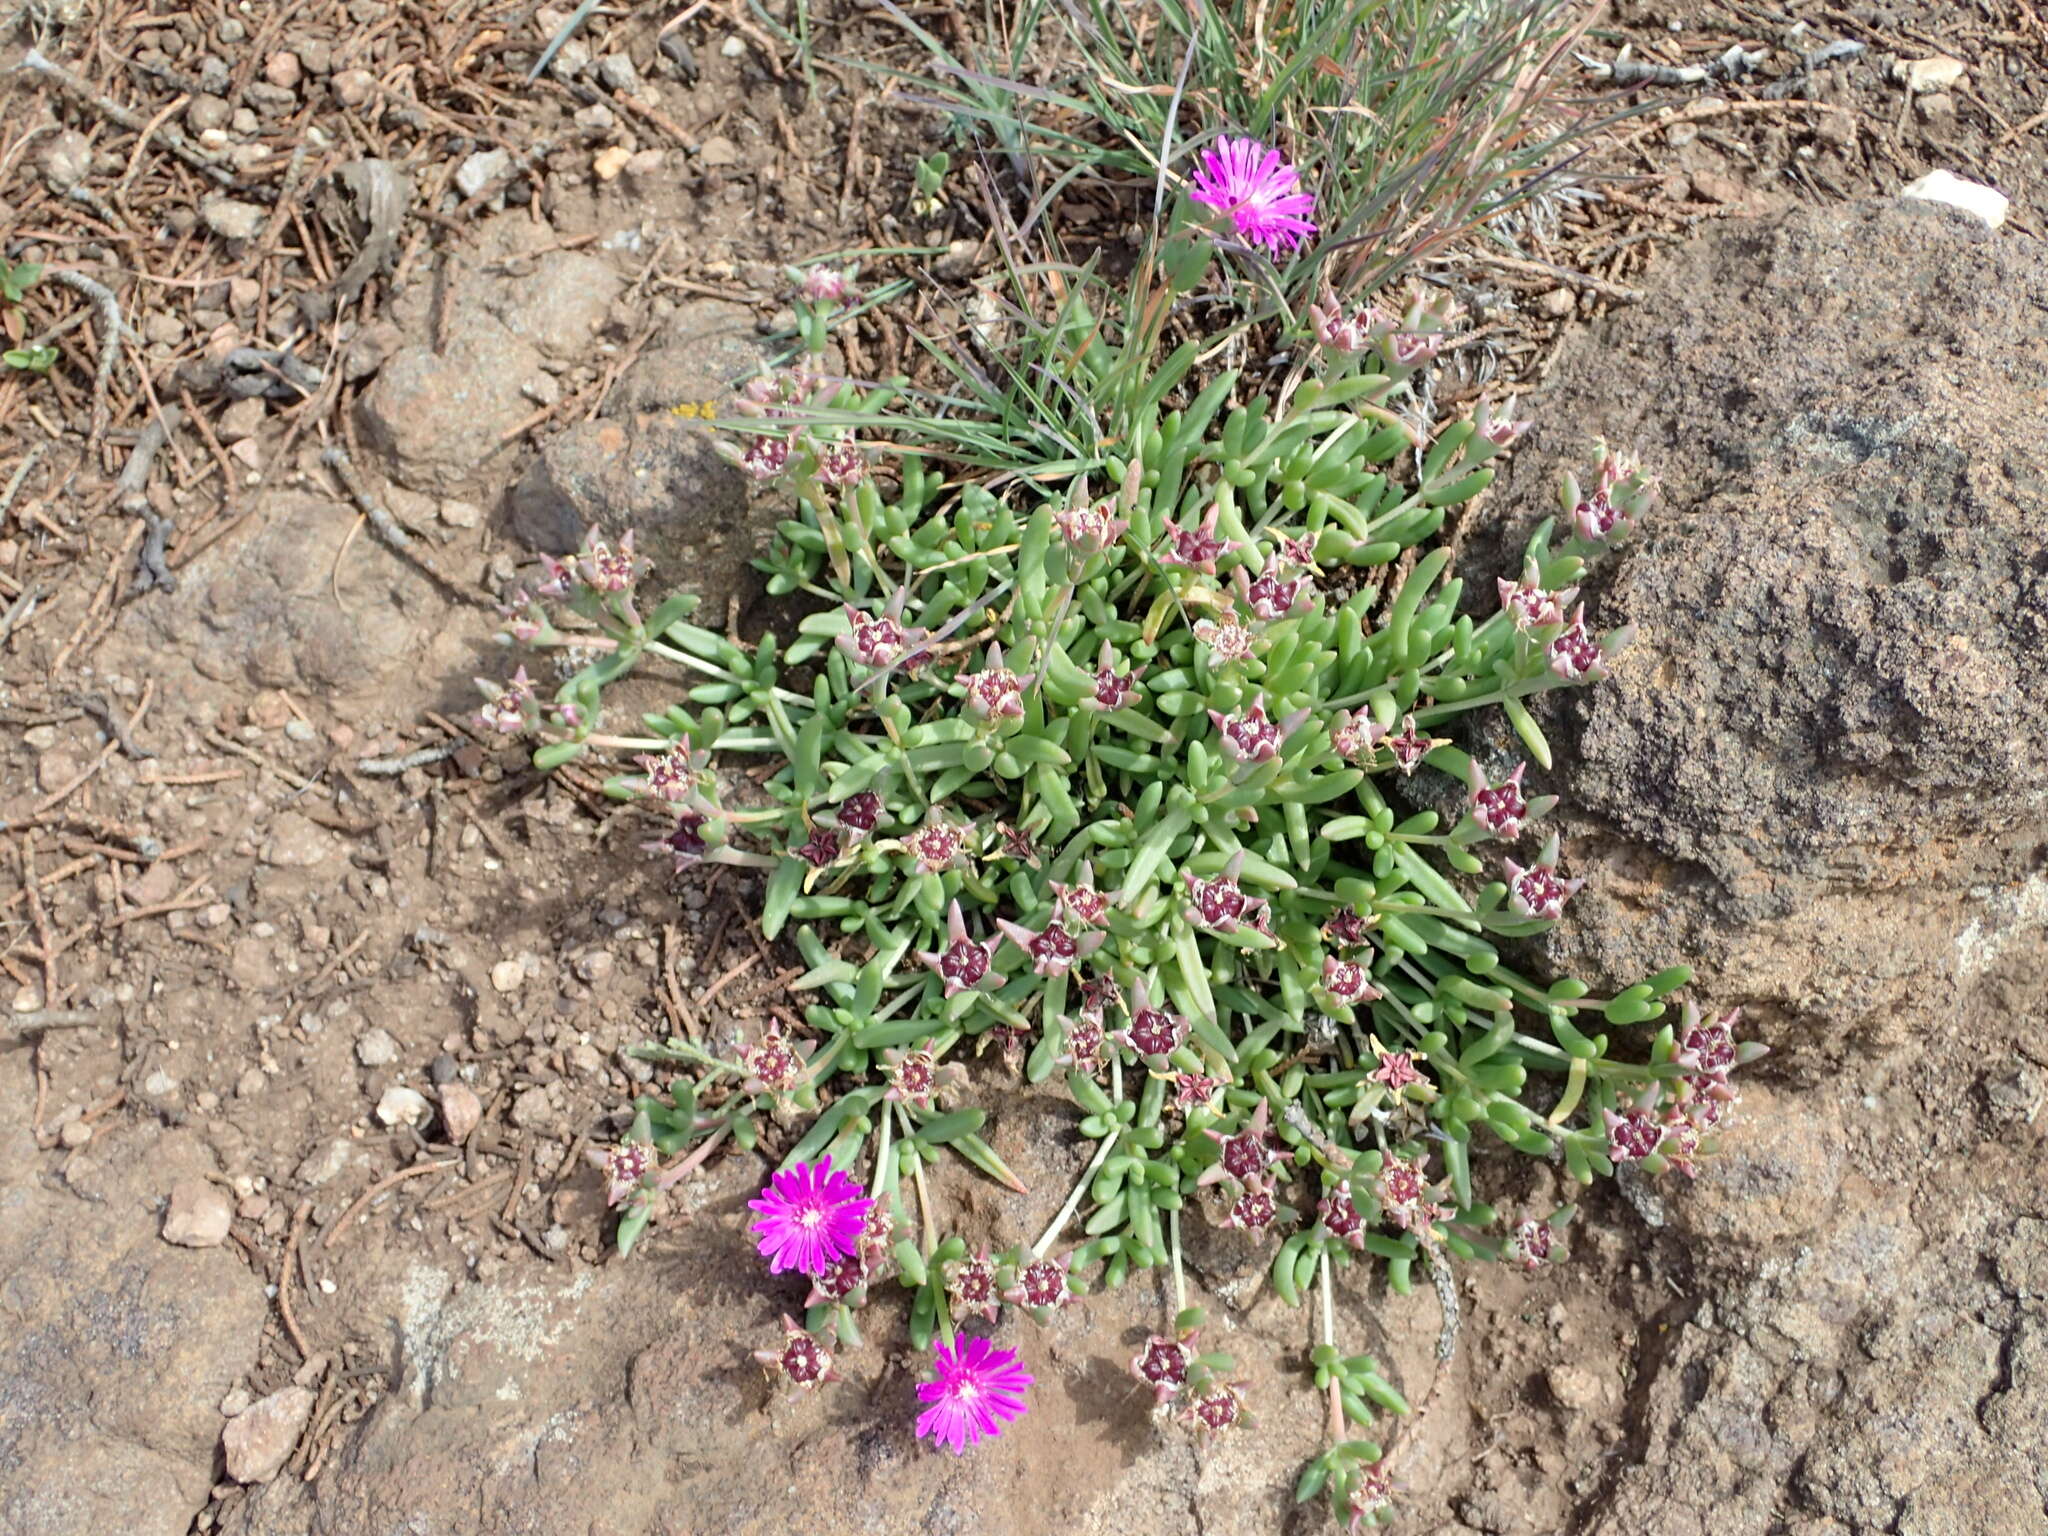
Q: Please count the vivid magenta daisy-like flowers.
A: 3